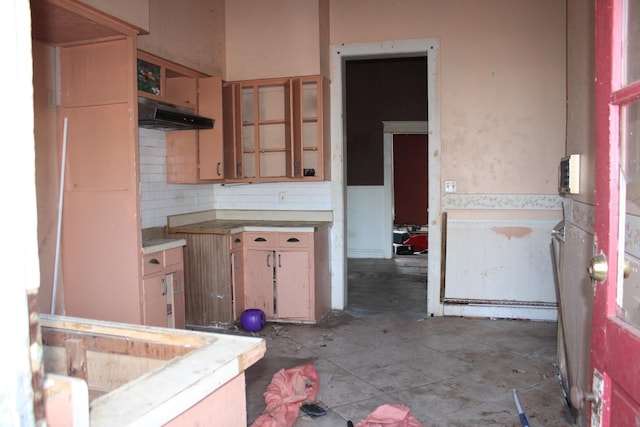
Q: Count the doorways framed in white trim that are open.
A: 2